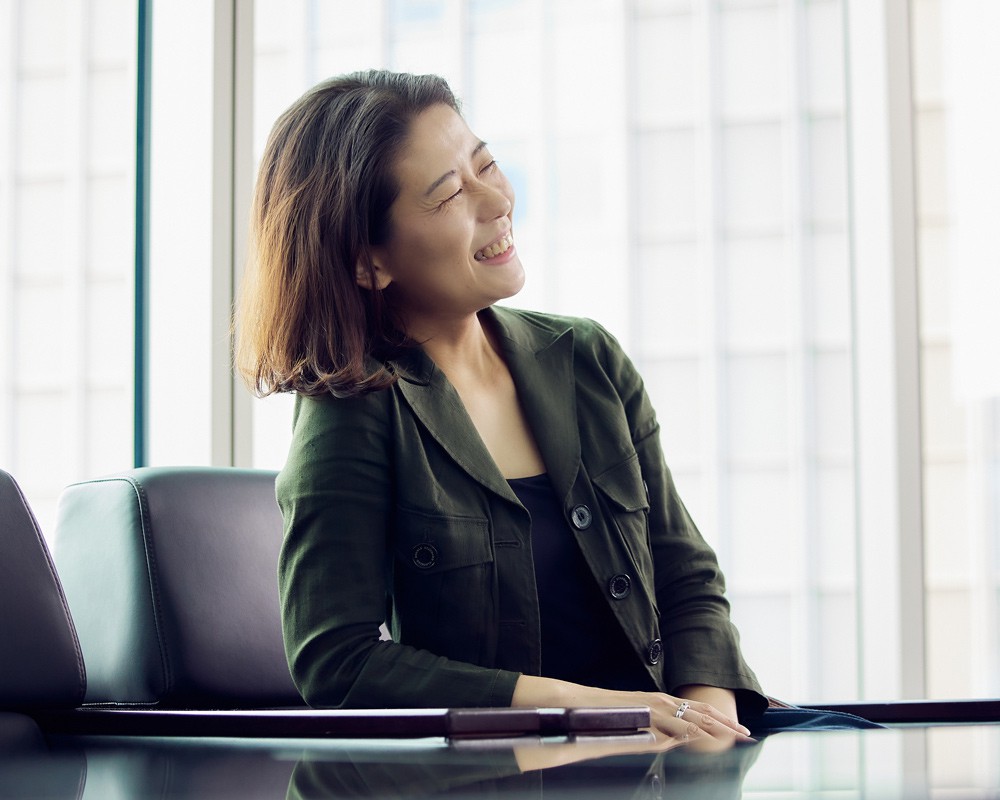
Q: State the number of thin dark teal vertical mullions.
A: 1